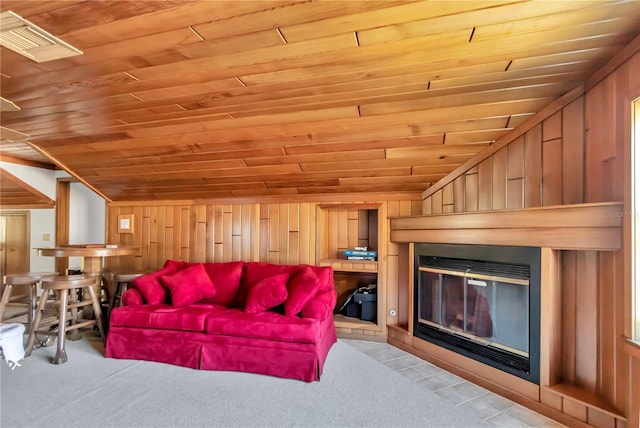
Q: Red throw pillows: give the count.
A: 4